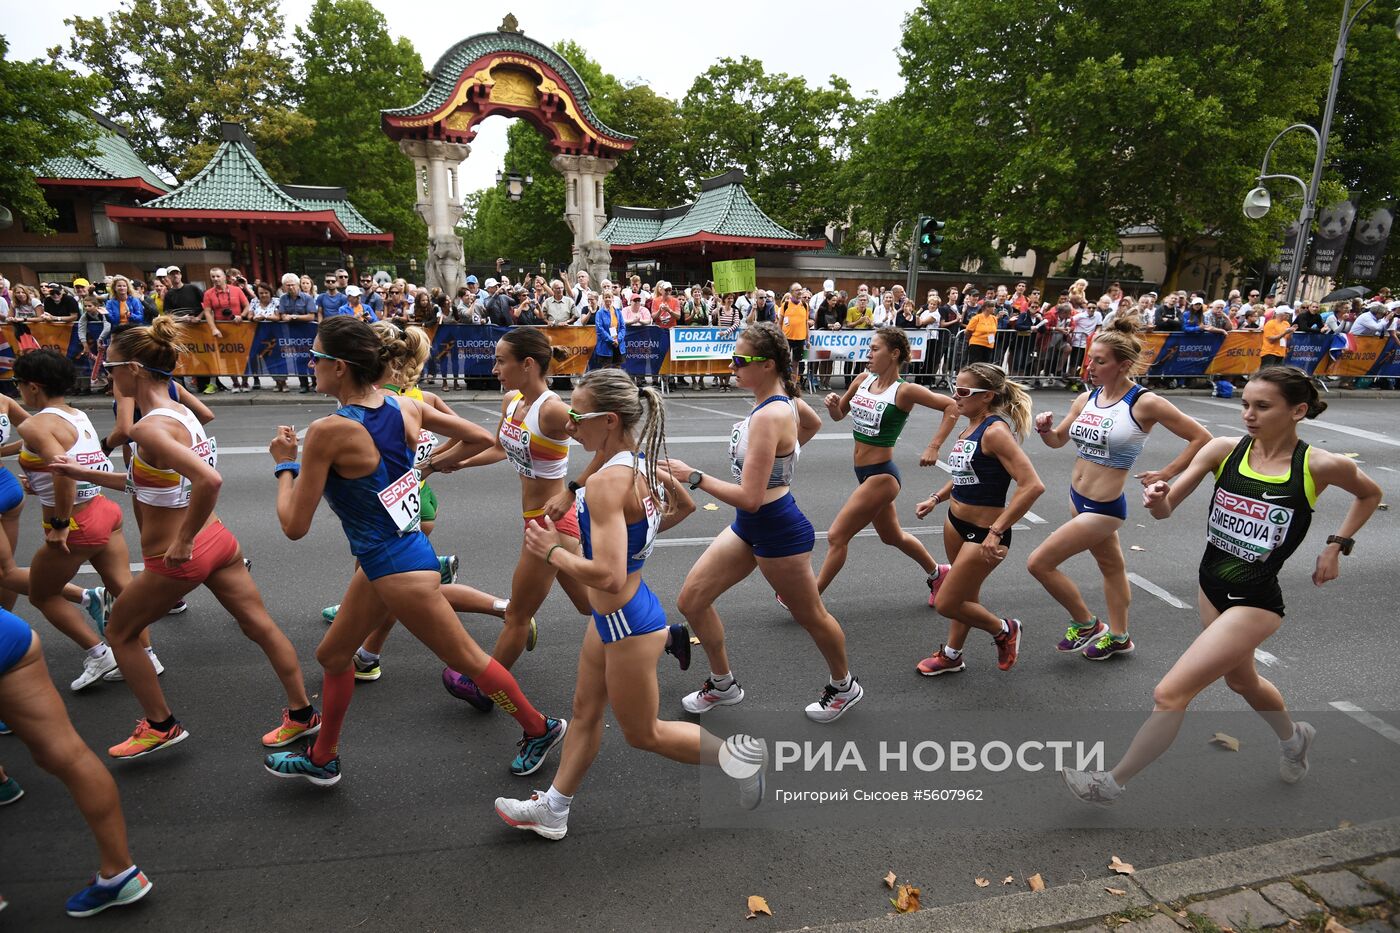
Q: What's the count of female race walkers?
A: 14